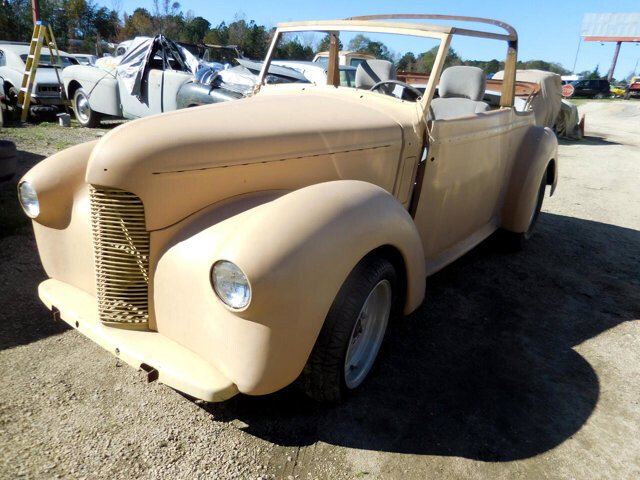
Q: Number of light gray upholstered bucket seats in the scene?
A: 2